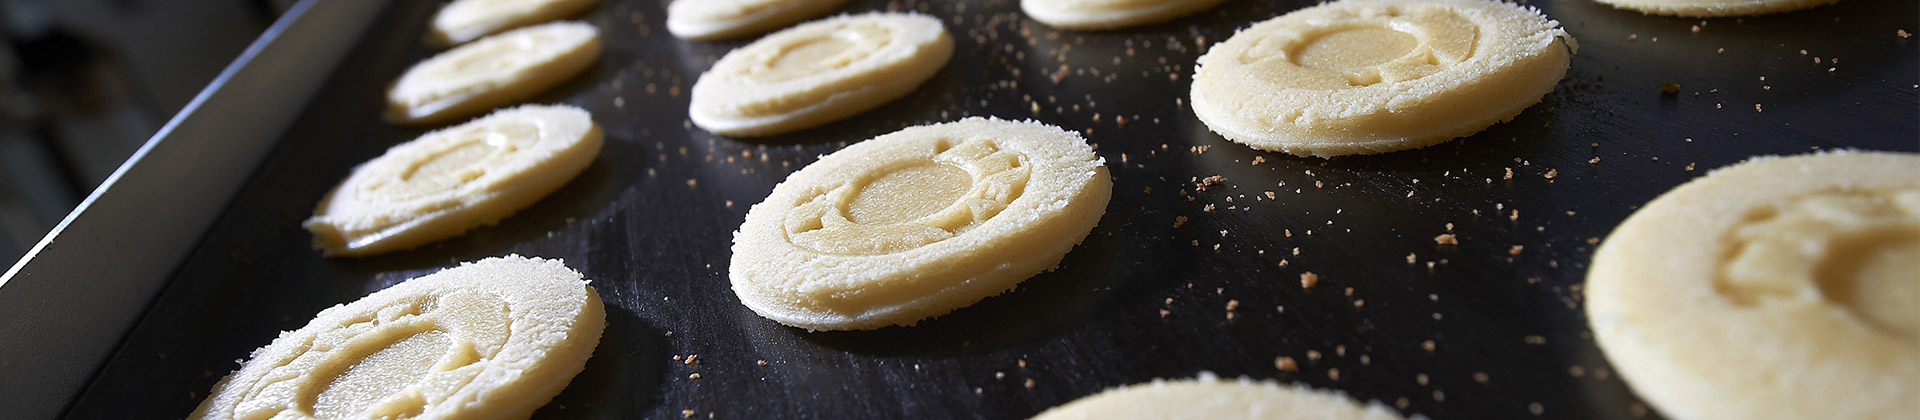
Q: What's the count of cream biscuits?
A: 12